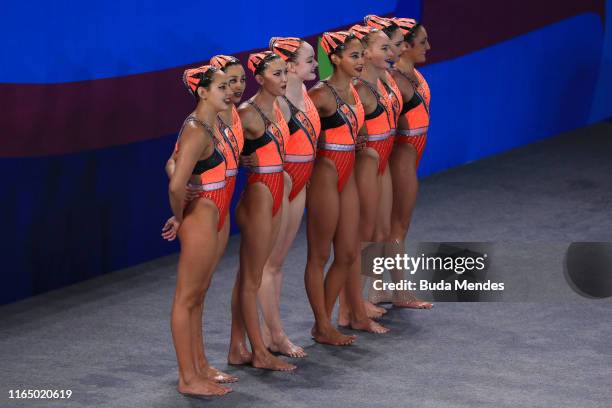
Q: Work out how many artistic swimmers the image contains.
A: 8